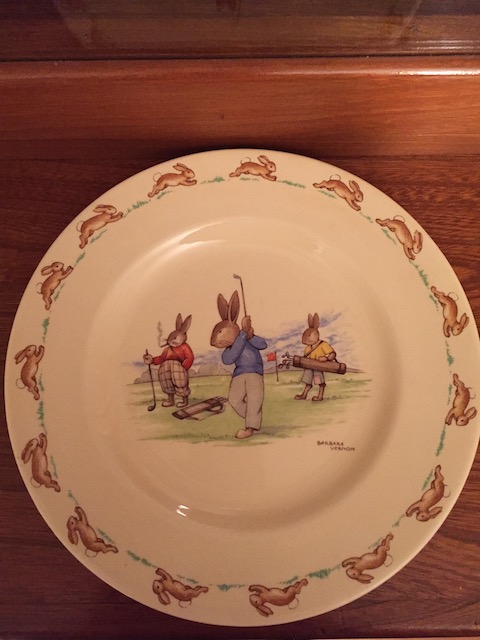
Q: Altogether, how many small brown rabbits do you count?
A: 15